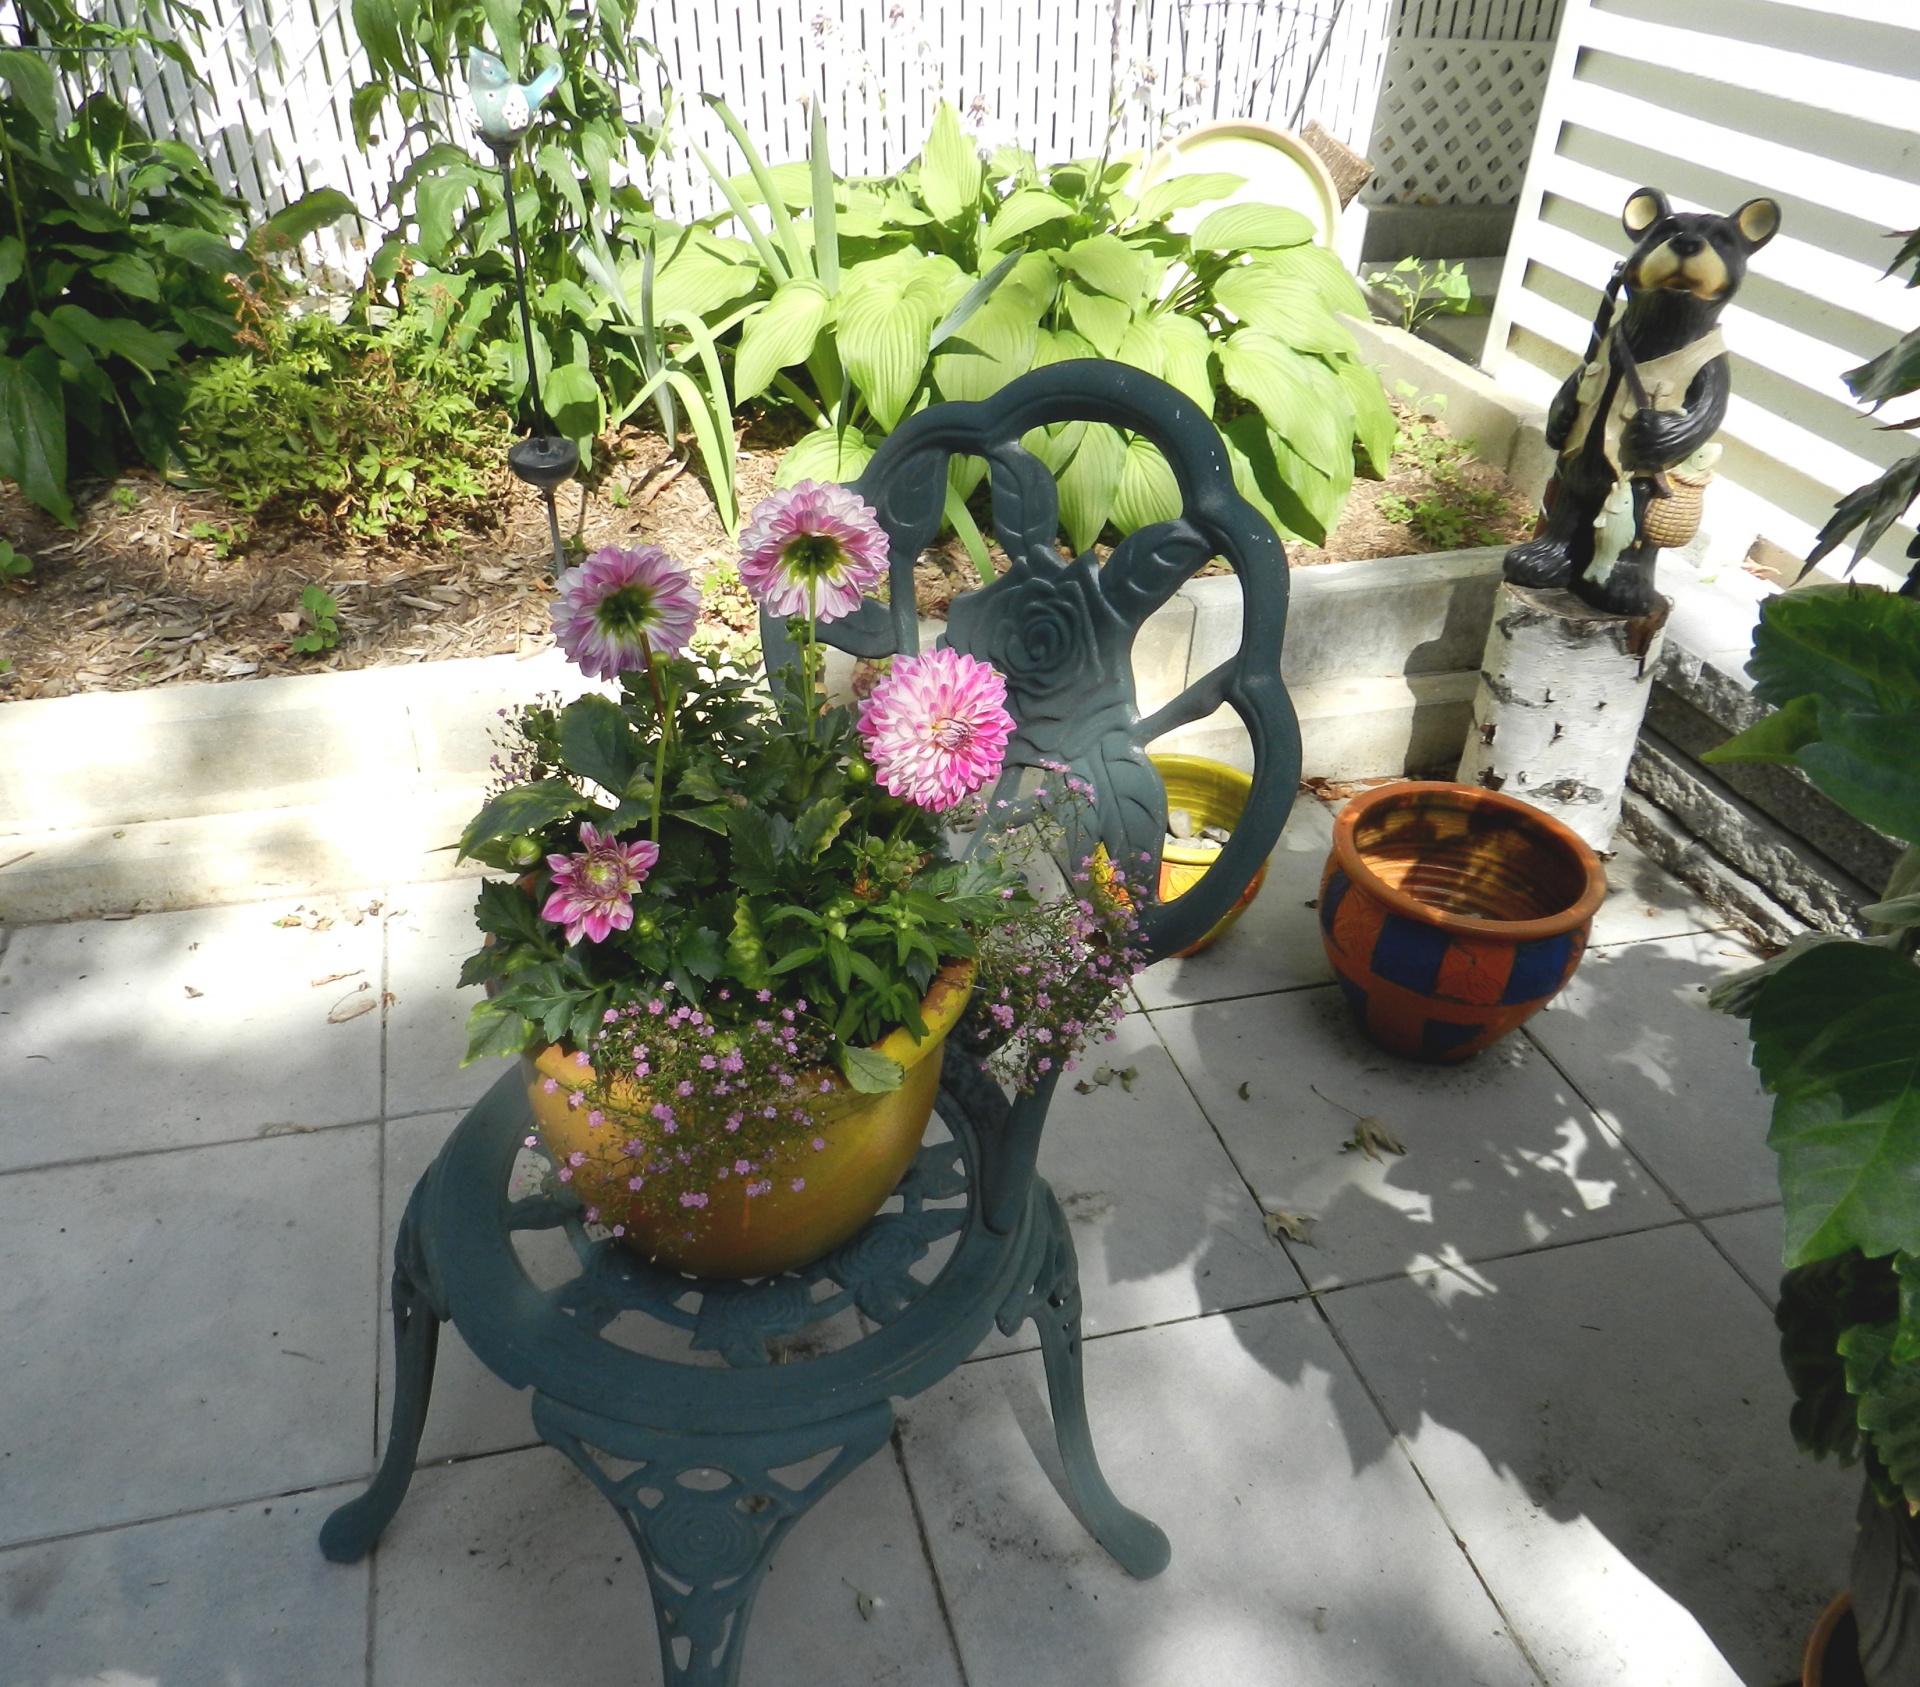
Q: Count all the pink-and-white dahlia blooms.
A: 4